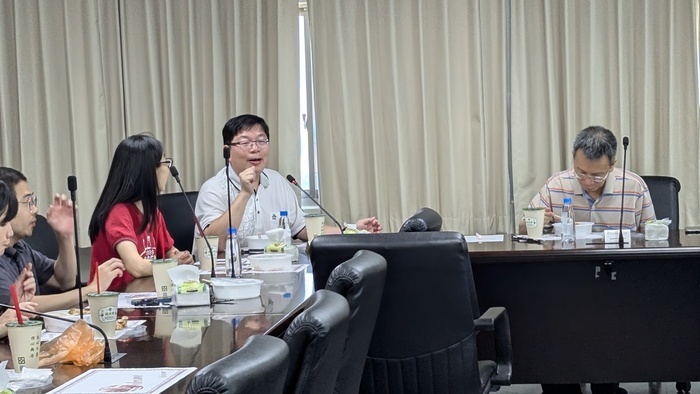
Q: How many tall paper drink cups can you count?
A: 6